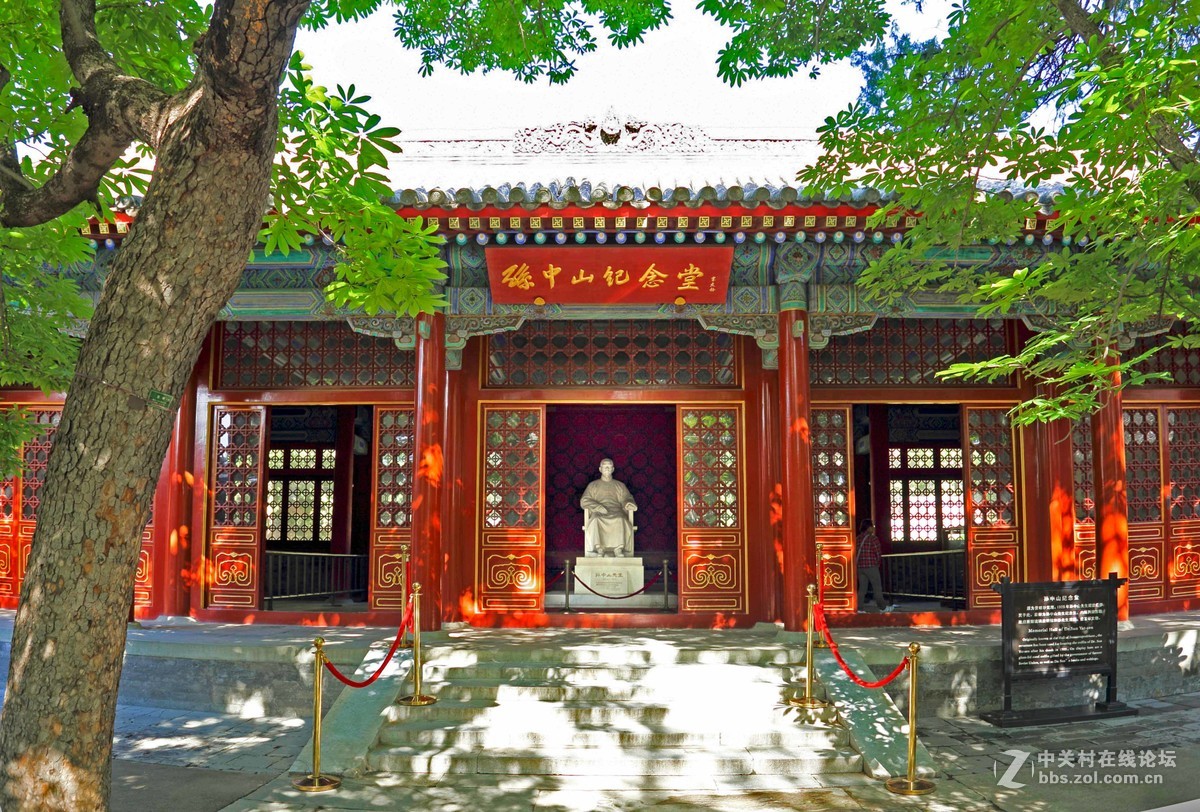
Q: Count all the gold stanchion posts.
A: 6